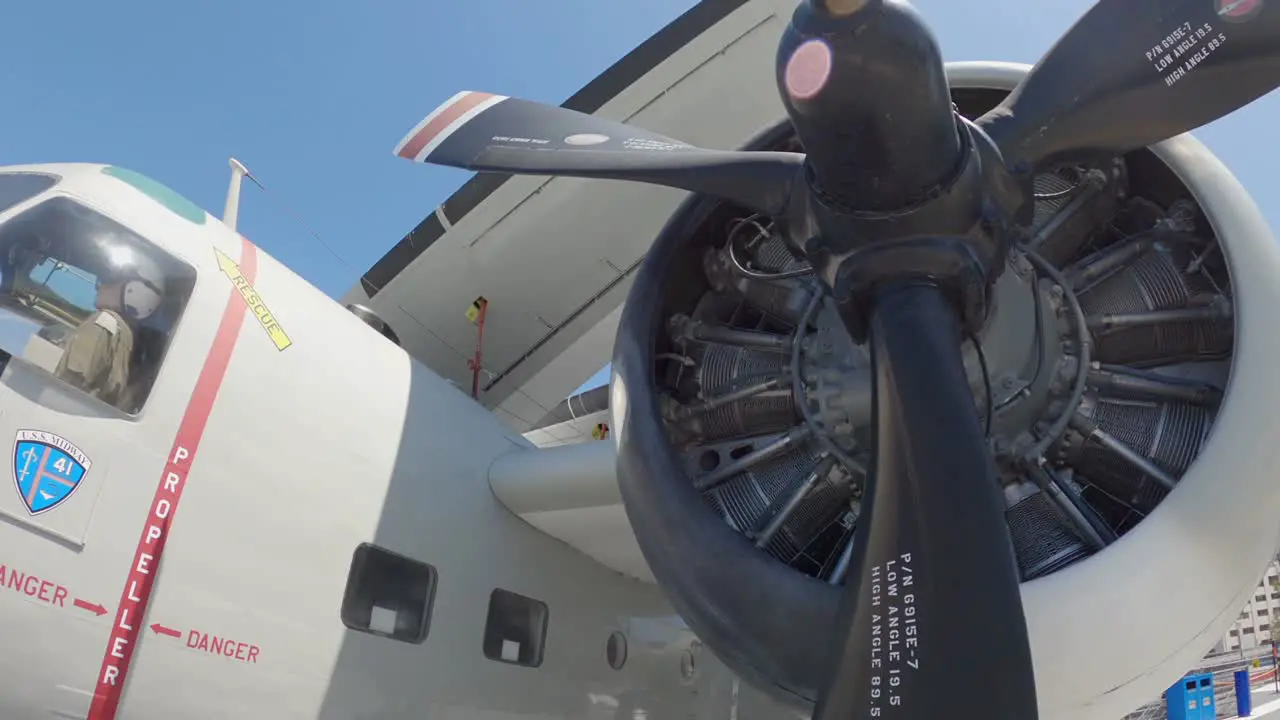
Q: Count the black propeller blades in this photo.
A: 3